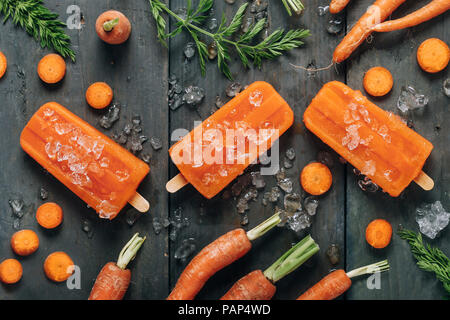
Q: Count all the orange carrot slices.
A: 11